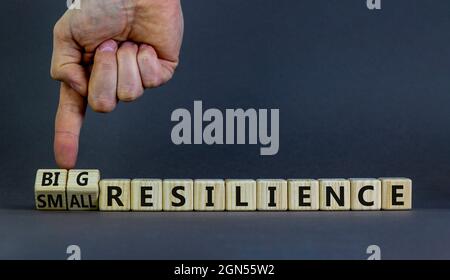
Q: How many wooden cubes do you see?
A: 12